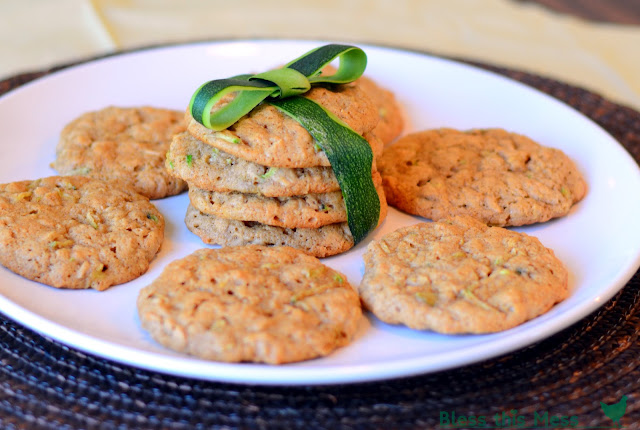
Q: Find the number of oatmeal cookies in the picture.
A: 10